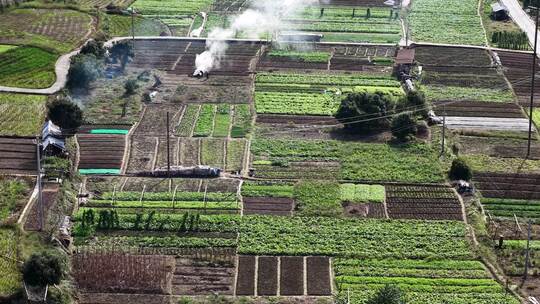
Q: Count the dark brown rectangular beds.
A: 4